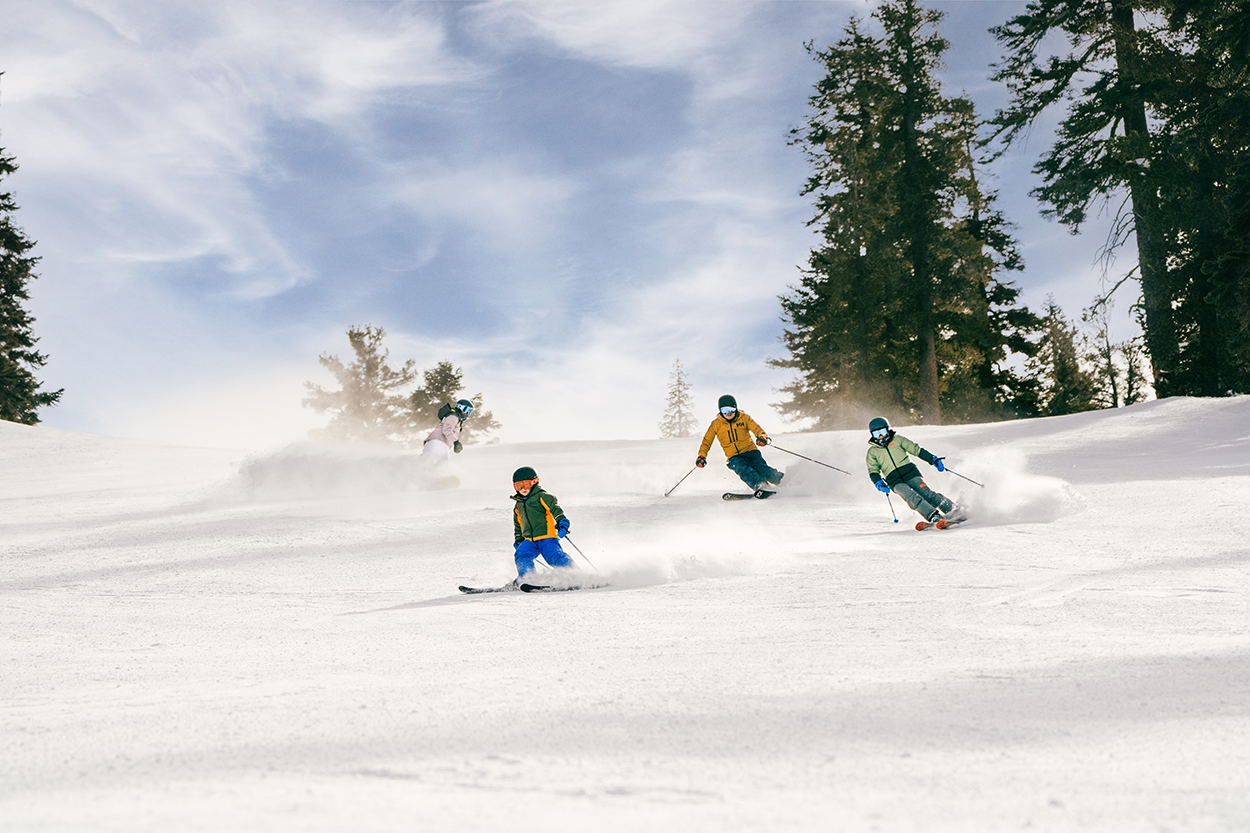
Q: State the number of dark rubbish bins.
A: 0